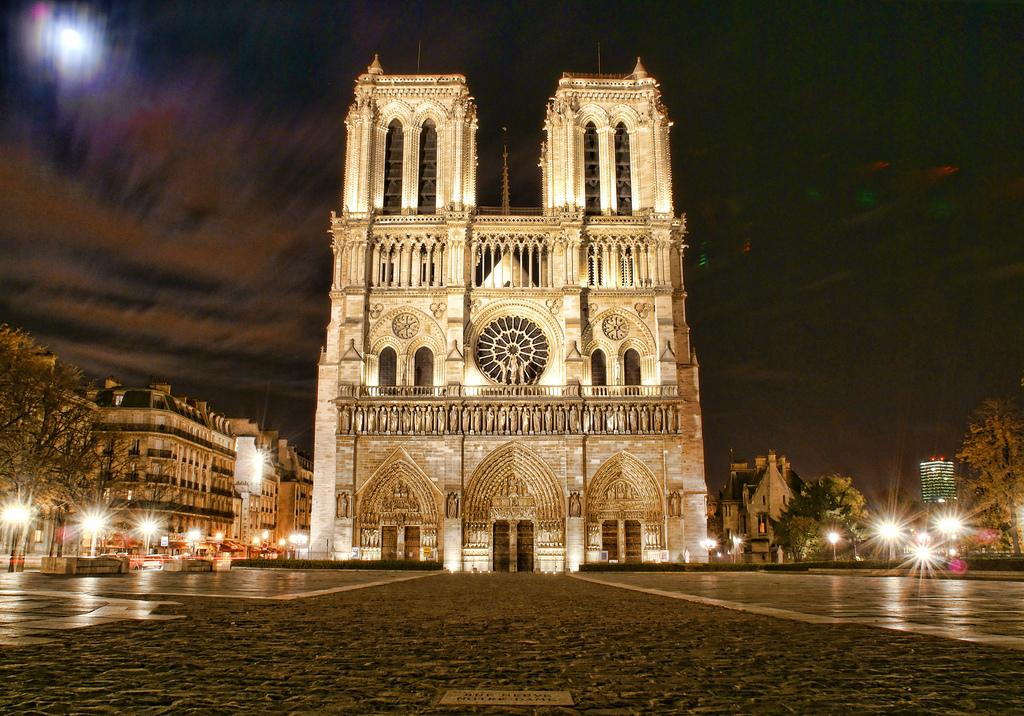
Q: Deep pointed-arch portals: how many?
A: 3